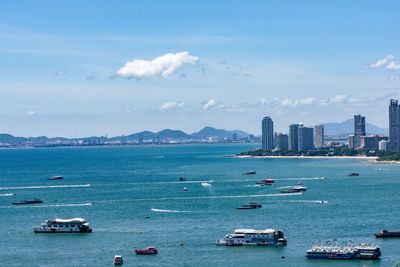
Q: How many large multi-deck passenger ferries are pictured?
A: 3